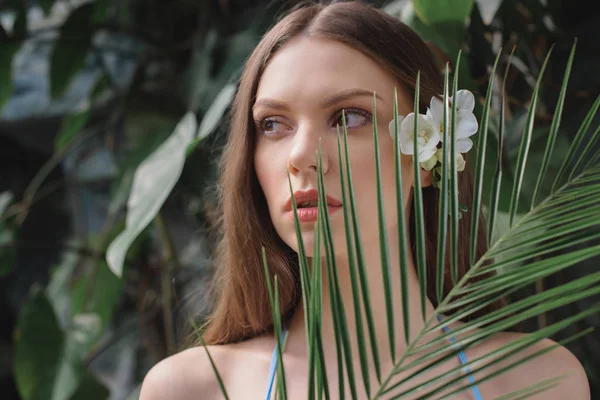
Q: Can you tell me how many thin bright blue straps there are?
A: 2